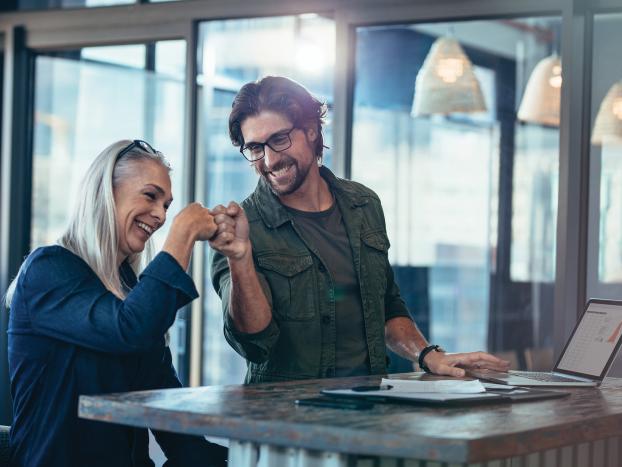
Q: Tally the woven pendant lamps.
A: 3